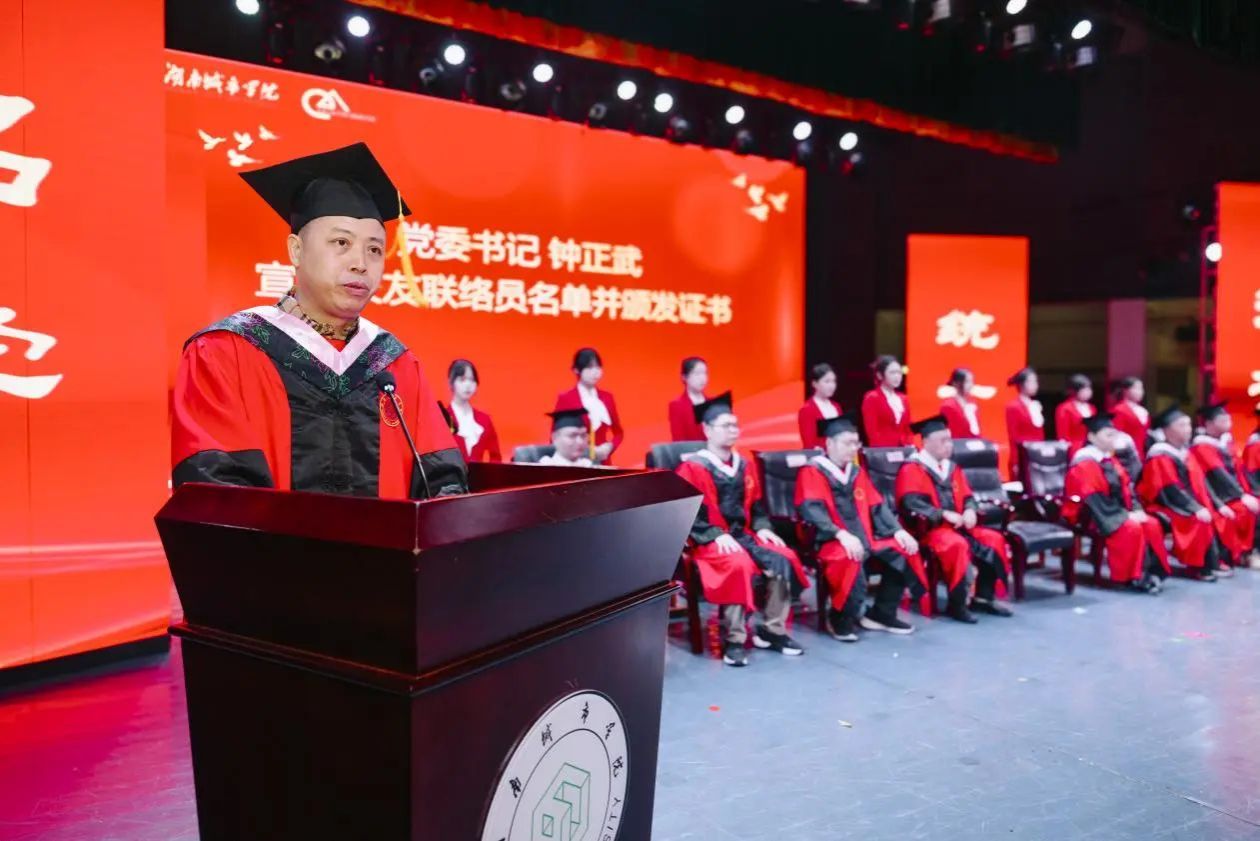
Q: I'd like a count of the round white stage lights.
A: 12